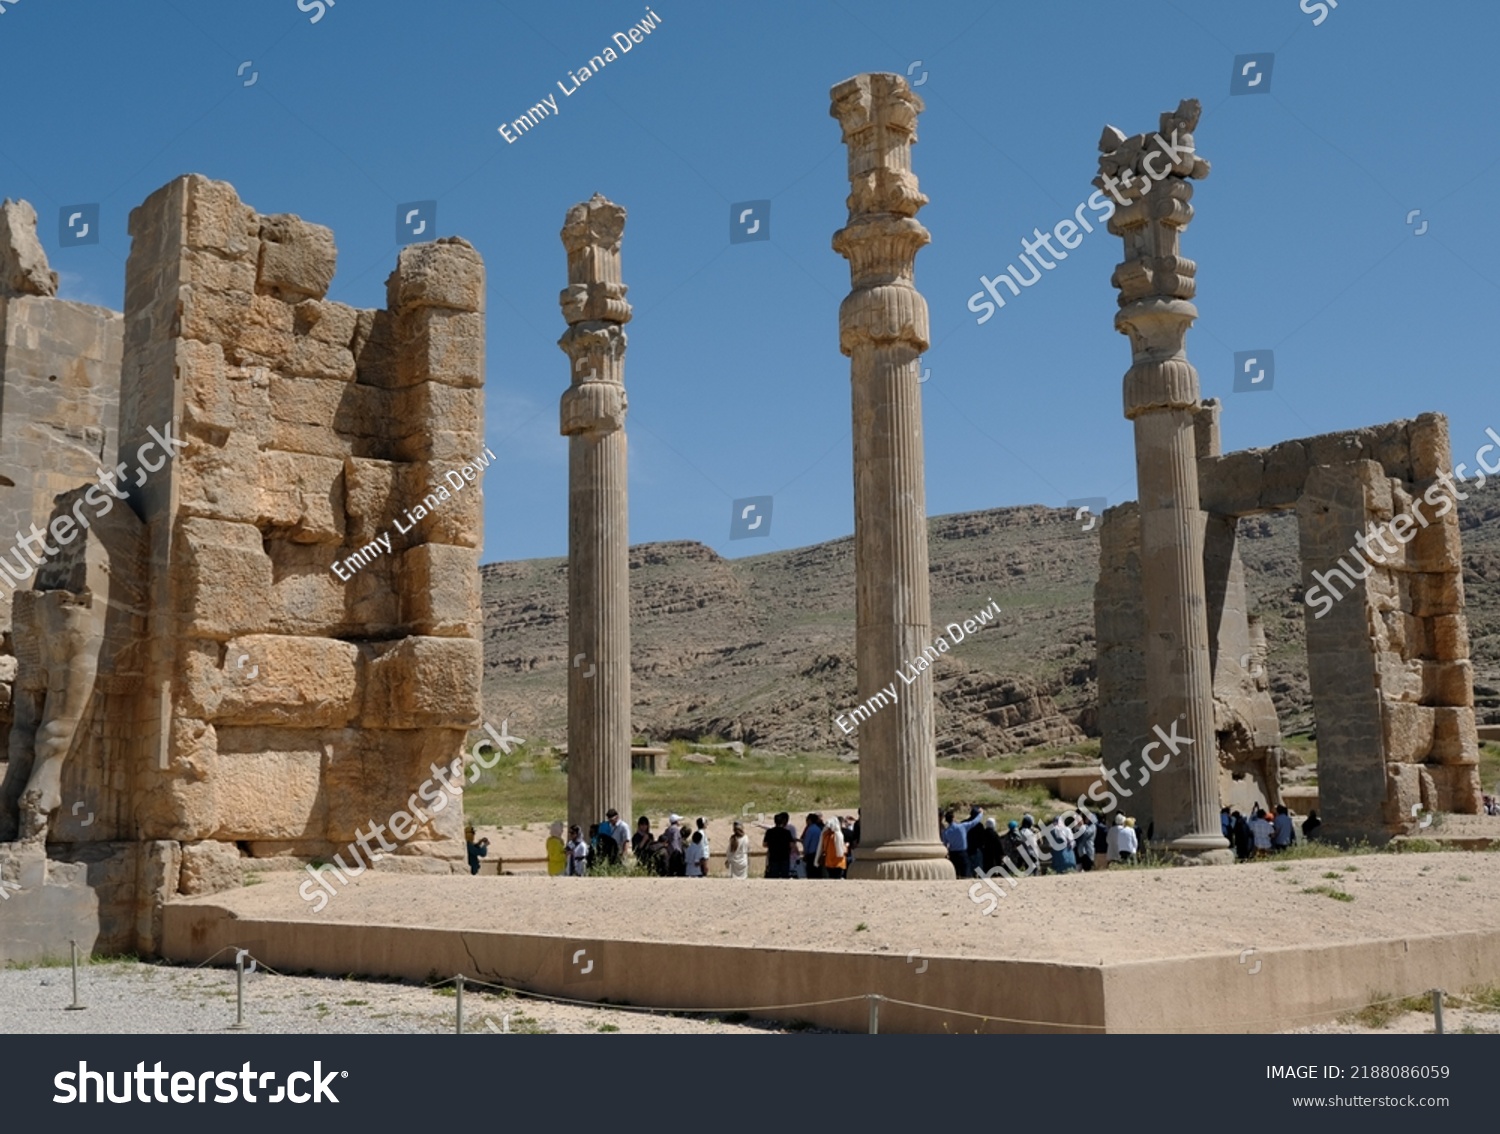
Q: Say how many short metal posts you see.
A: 5